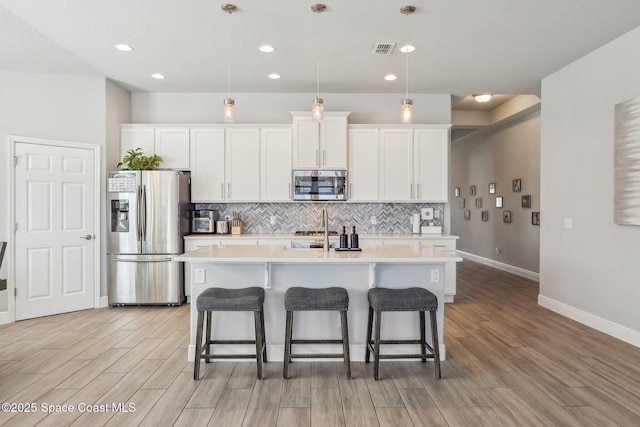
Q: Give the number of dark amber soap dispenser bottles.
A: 2